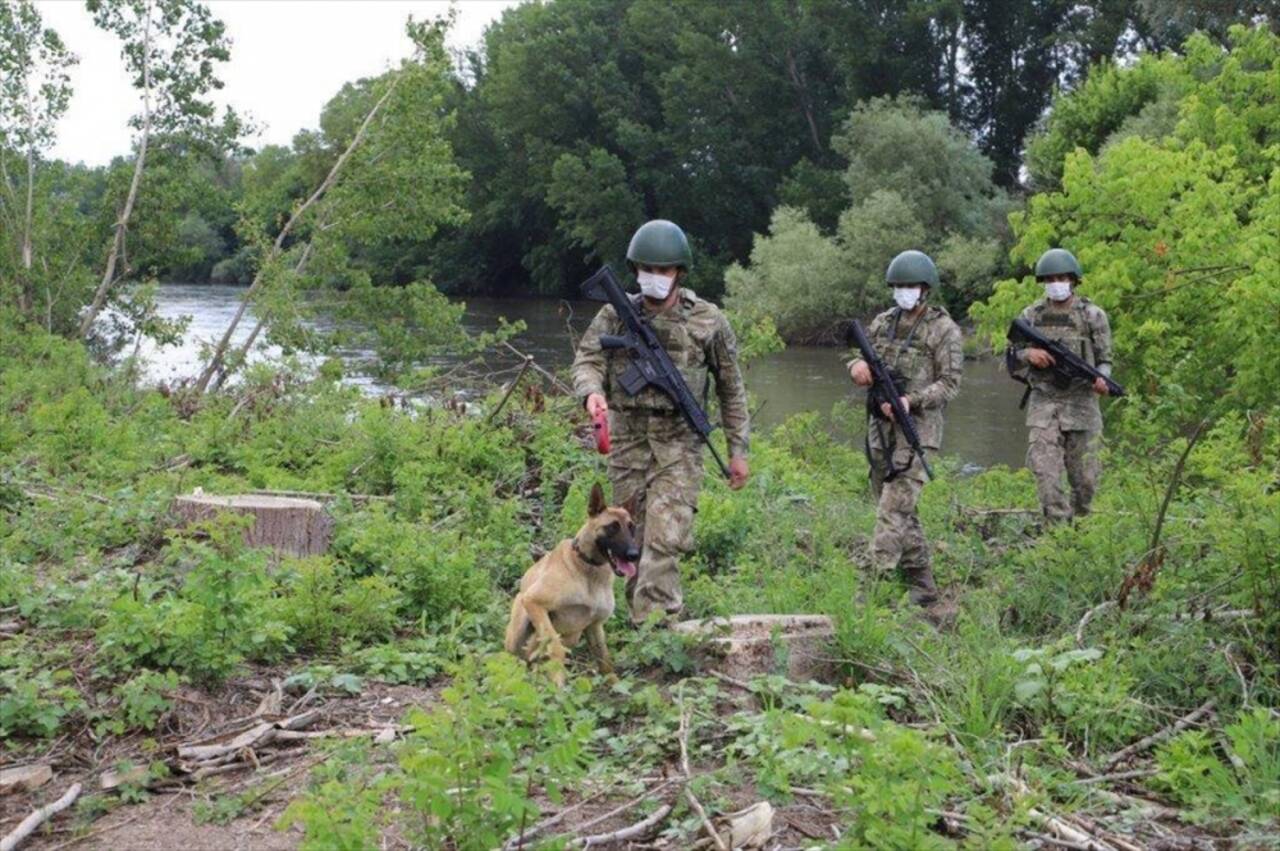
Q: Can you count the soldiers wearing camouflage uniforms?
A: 3